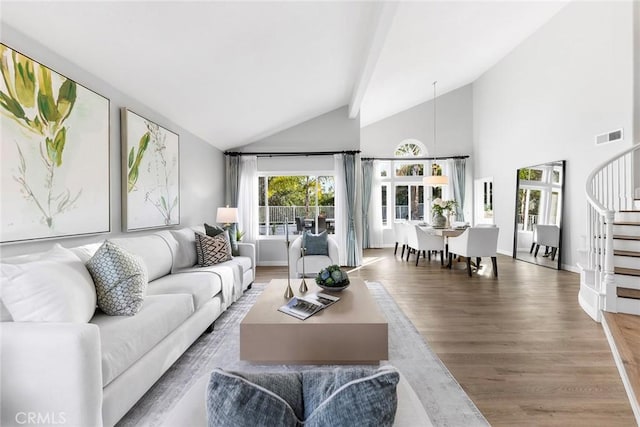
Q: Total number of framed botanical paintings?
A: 2